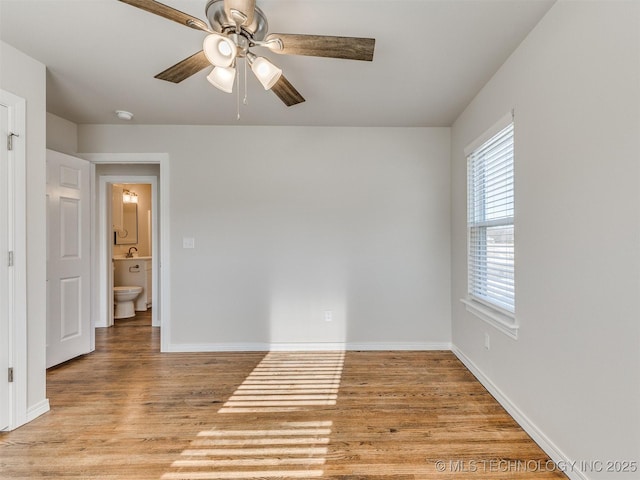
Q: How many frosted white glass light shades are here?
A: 3